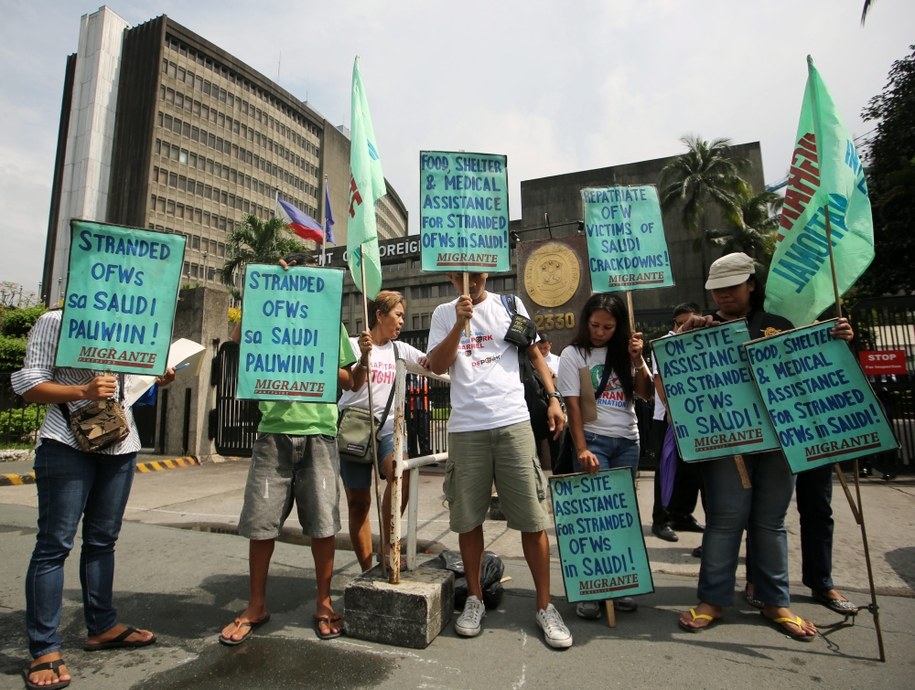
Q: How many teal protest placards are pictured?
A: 7